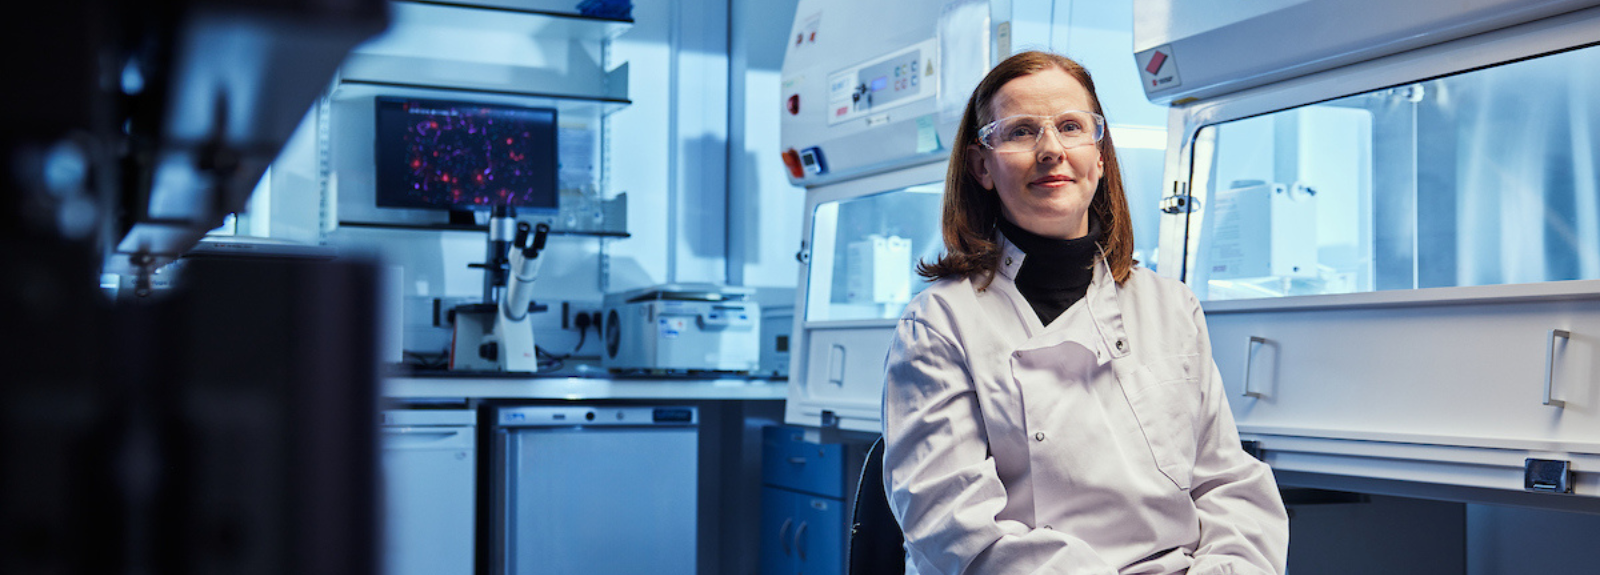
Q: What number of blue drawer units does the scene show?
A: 1